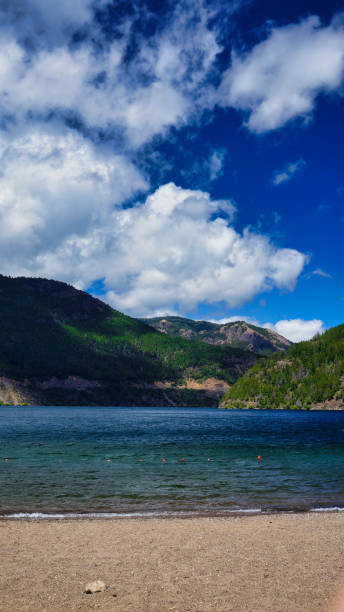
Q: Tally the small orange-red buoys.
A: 7